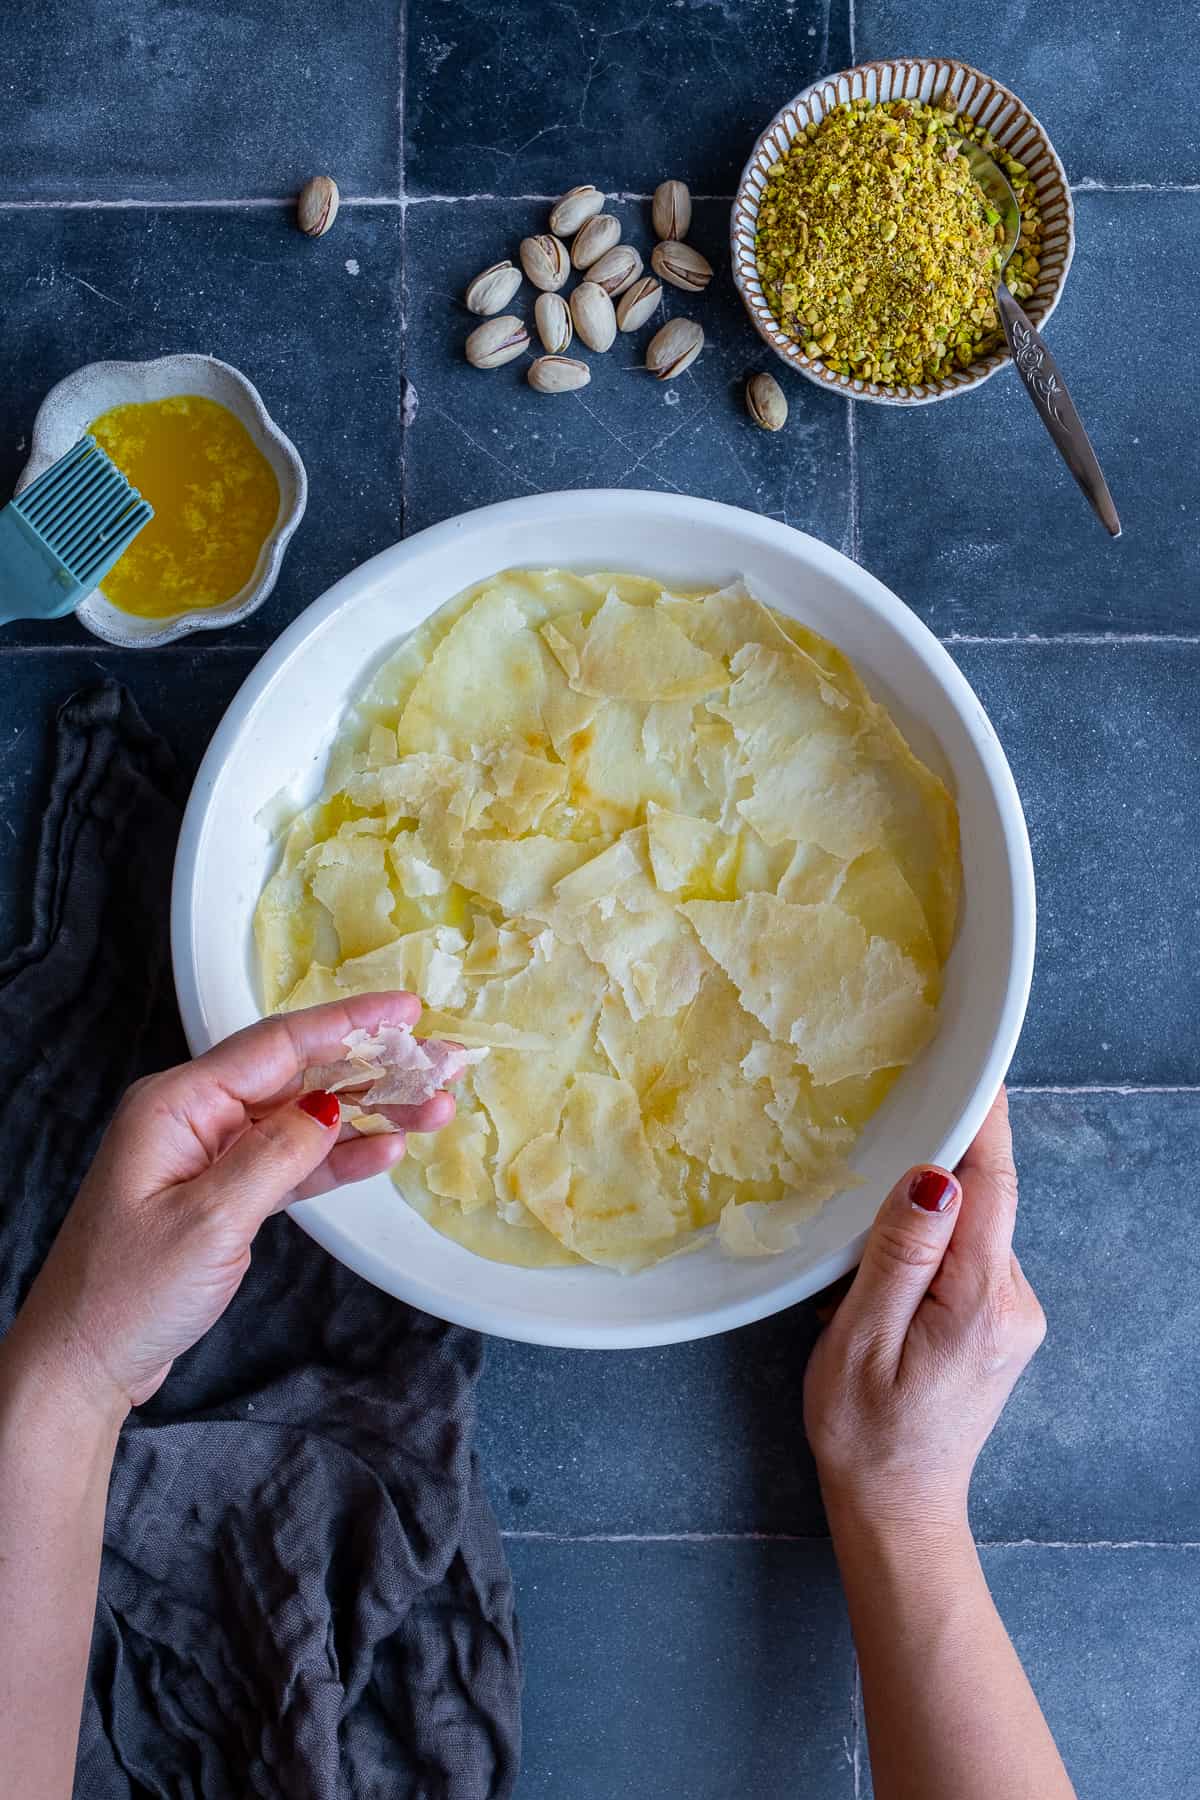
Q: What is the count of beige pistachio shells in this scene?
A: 15